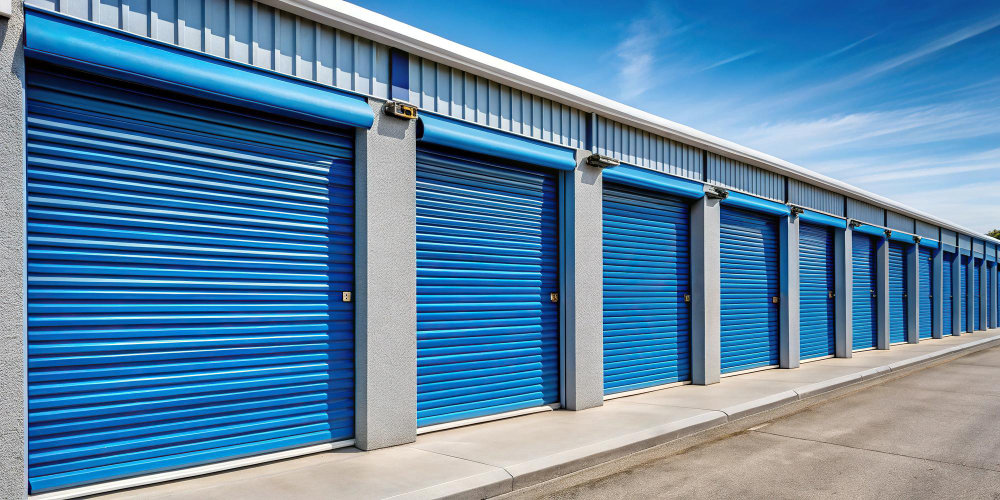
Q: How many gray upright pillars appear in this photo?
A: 13